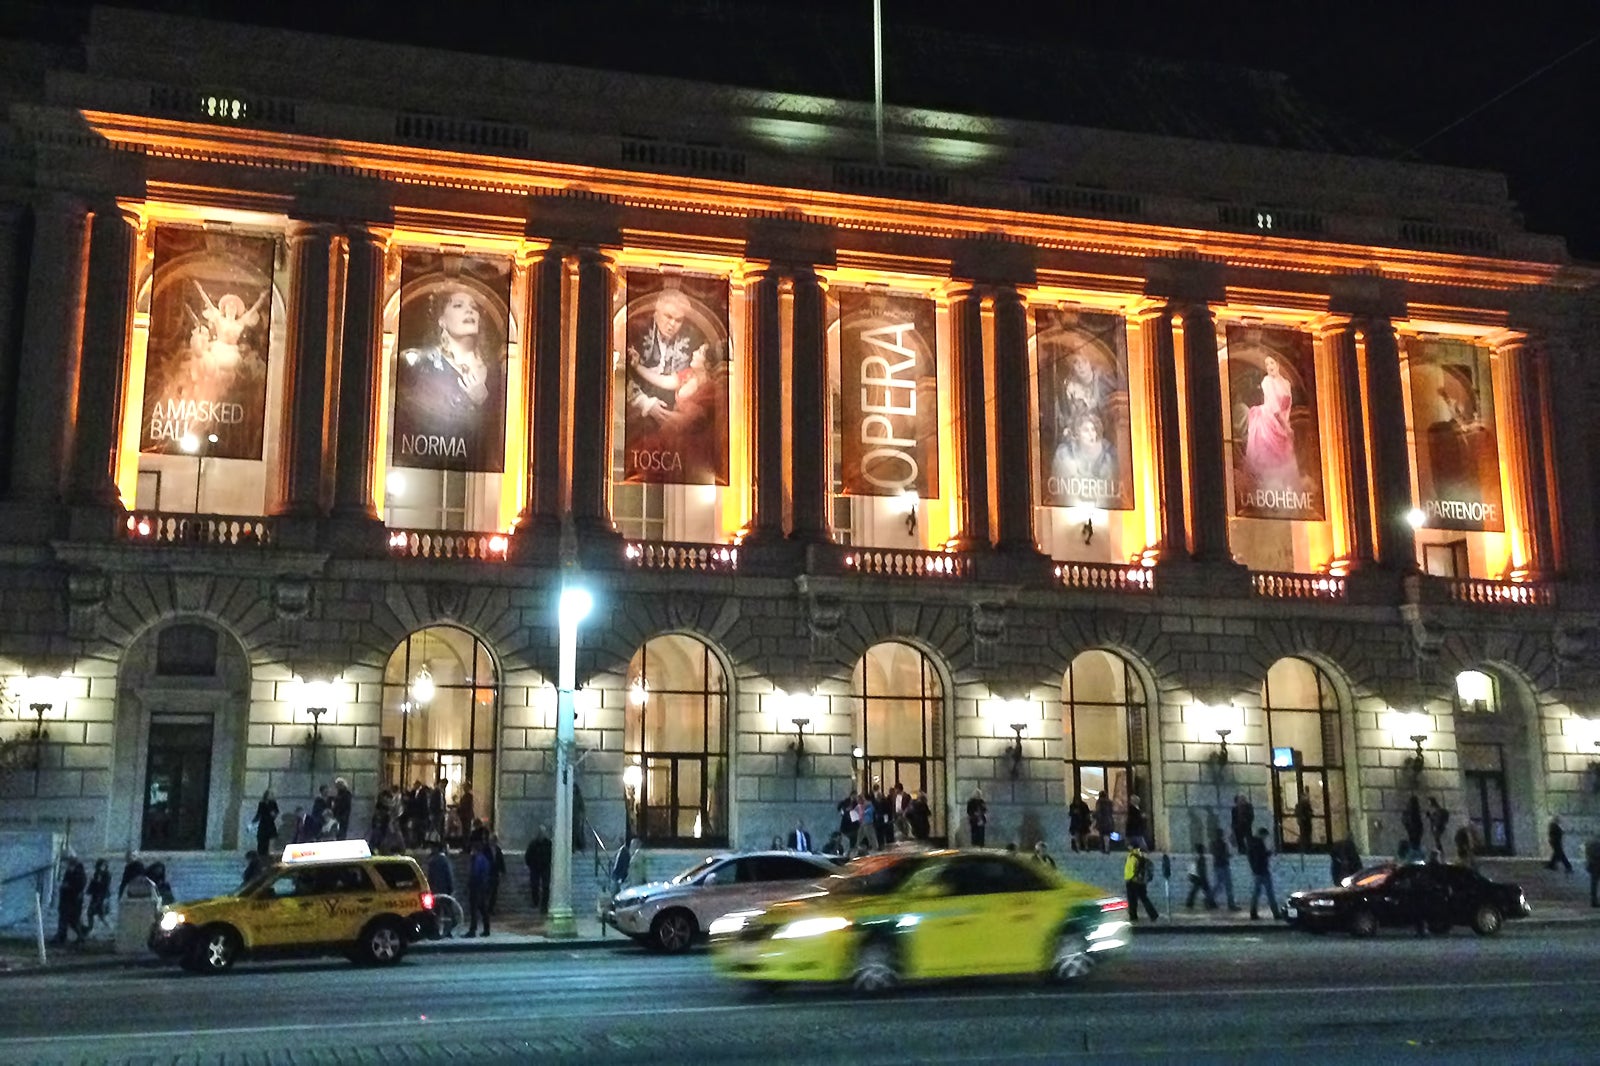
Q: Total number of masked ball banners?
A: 1